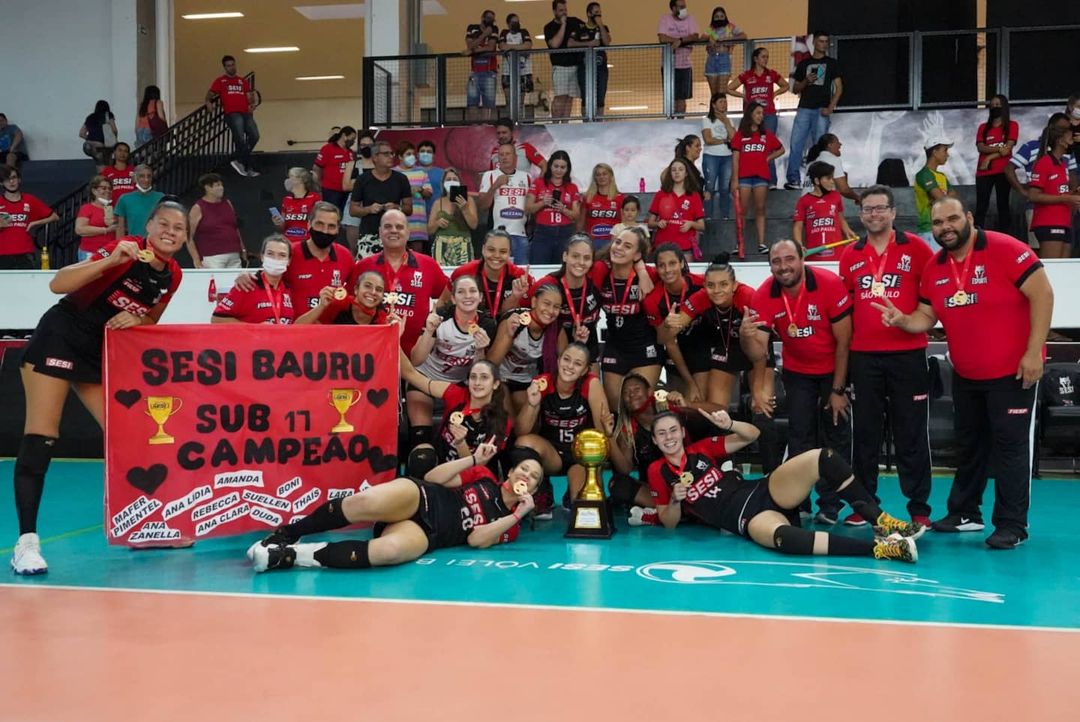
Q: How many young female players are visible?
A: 14